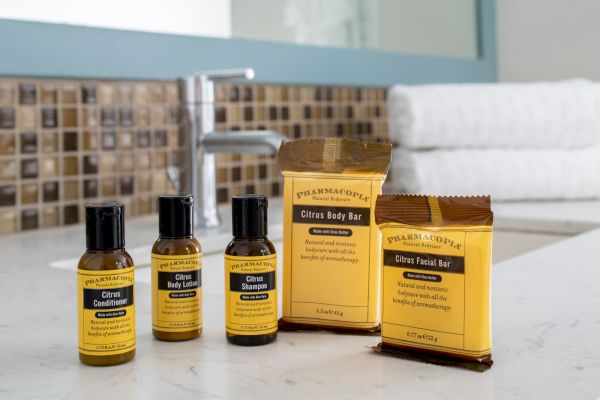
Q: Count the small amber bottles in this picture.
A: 3